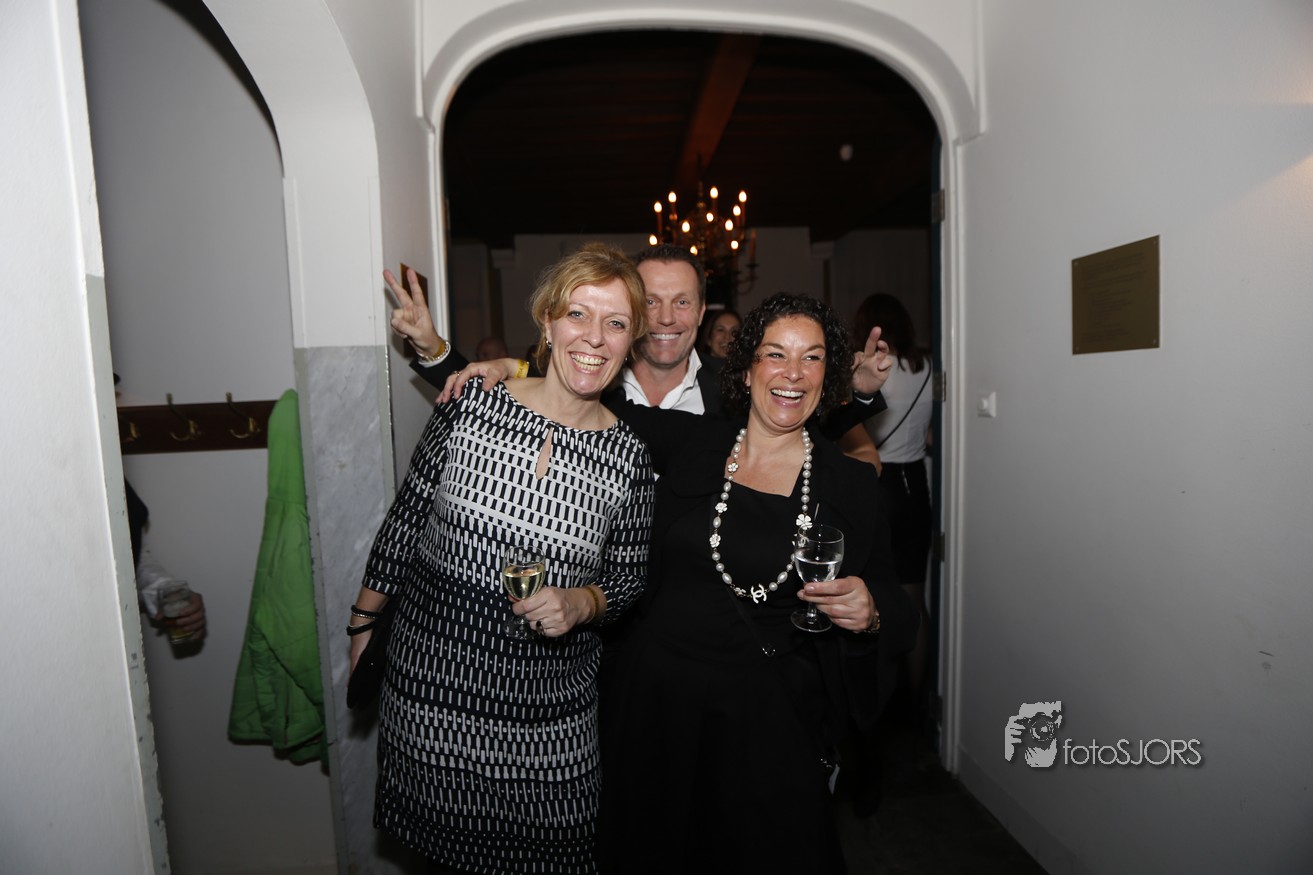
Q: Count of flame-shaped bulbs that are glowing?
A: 11